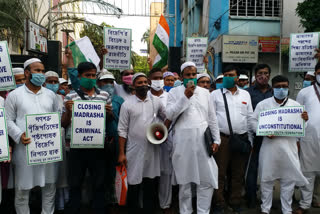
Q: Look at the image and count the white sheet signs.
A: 8